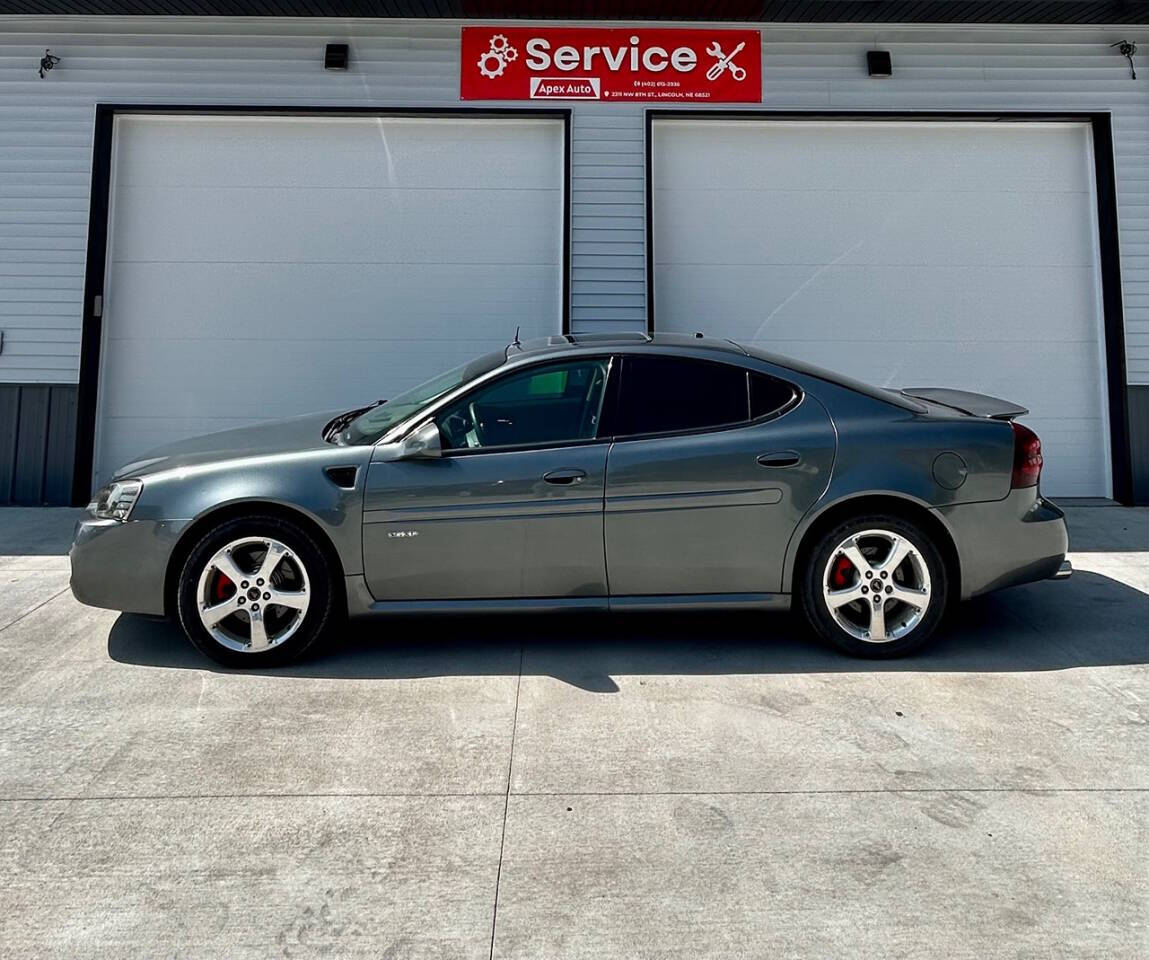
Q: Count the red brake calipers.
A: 2